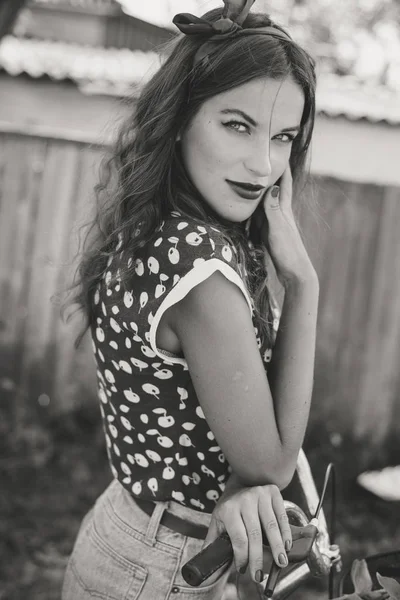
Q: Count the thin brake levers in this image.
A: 1